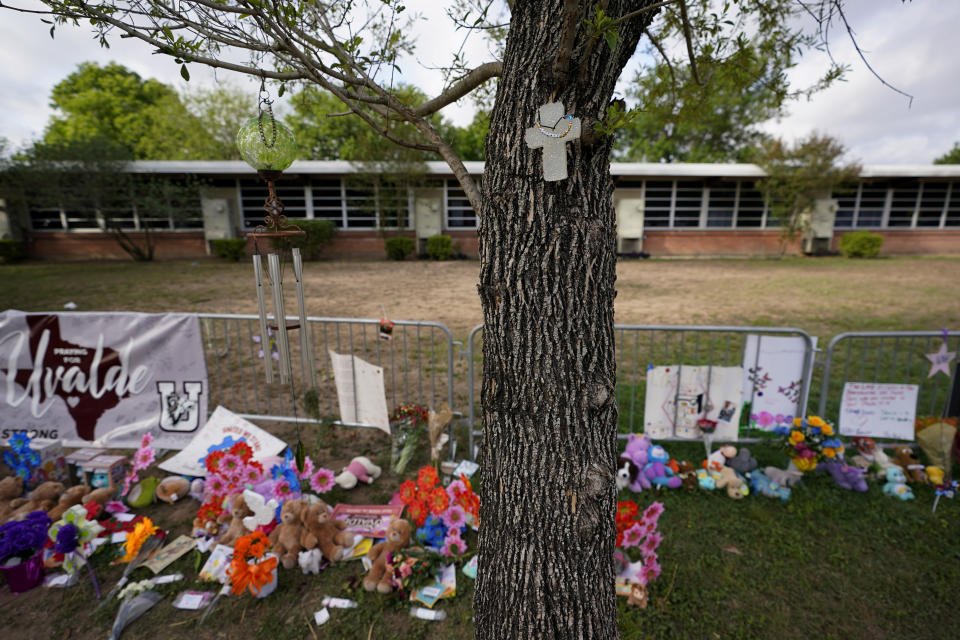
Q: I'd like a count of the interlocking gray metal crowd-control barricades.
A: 3